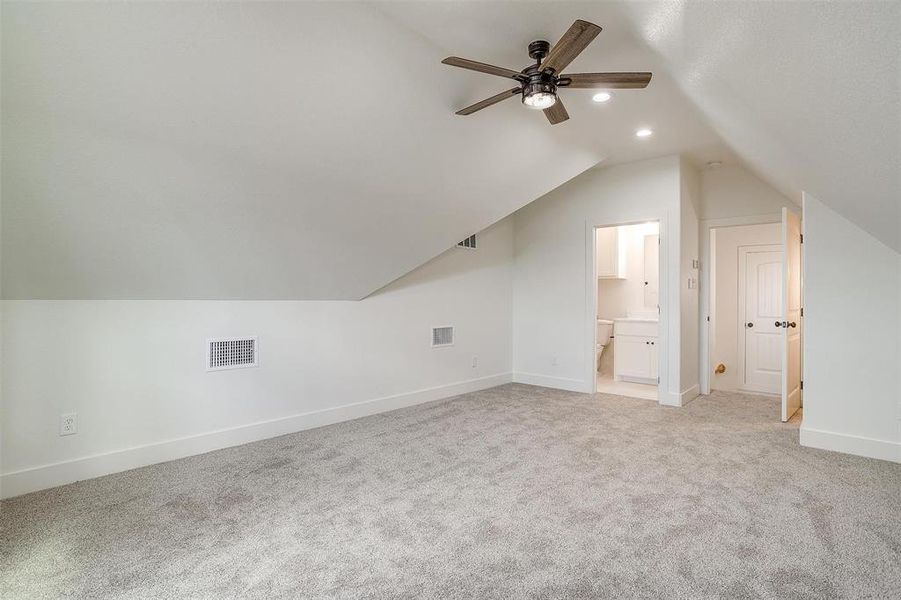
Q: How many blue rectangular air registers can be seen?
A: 0